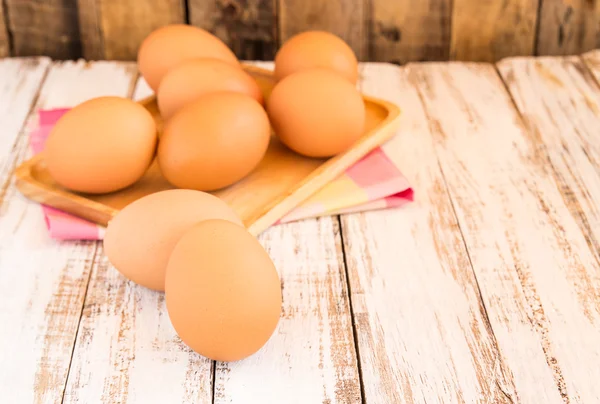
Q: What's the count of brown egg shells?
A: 8